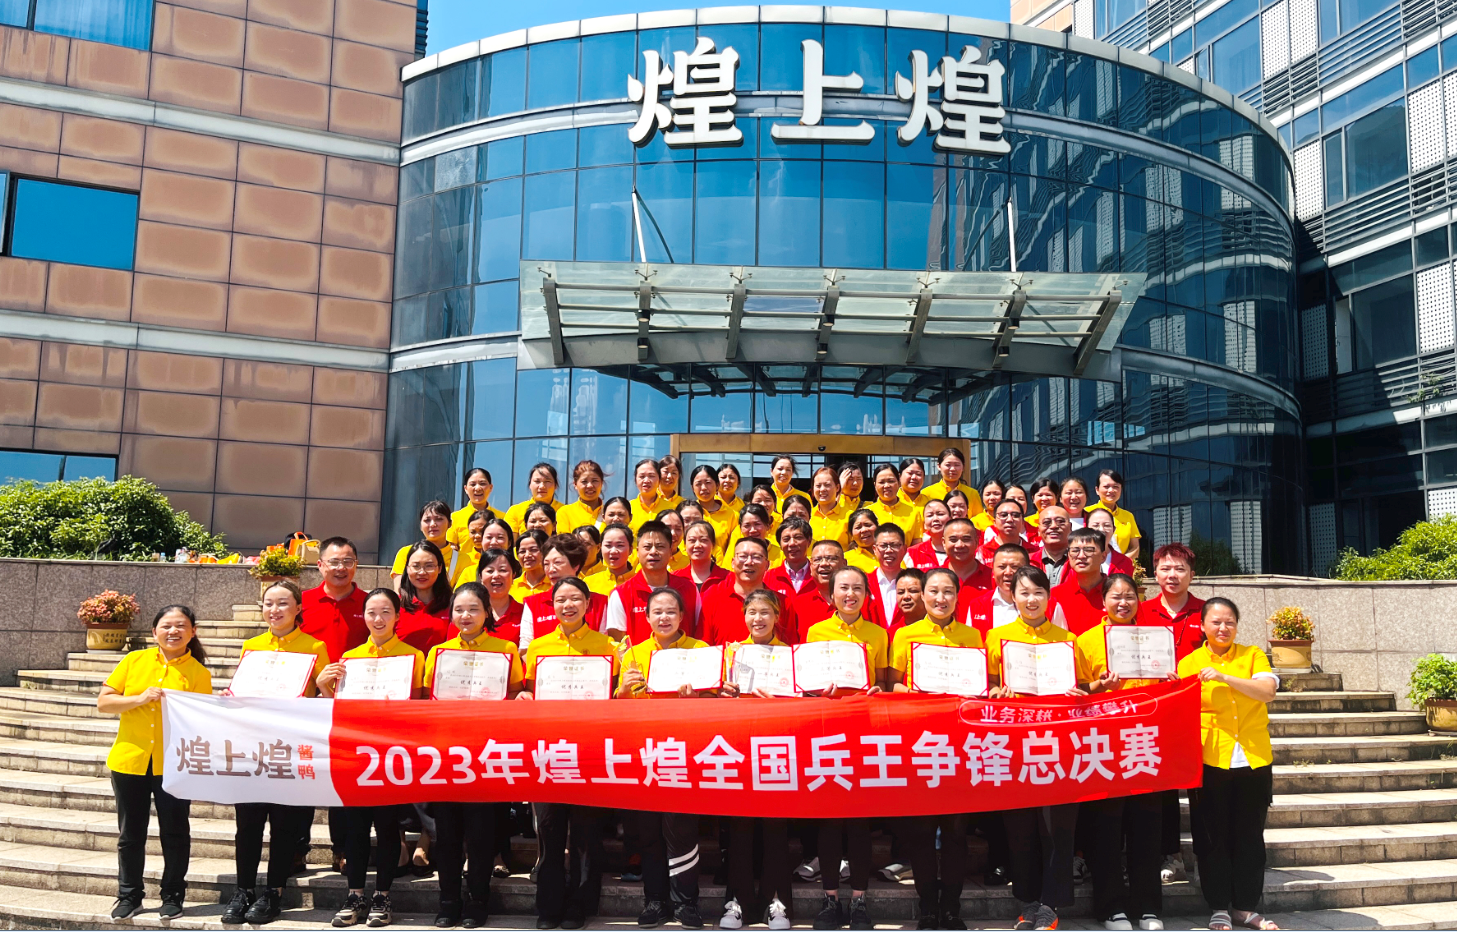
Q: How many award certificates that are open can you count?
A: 10